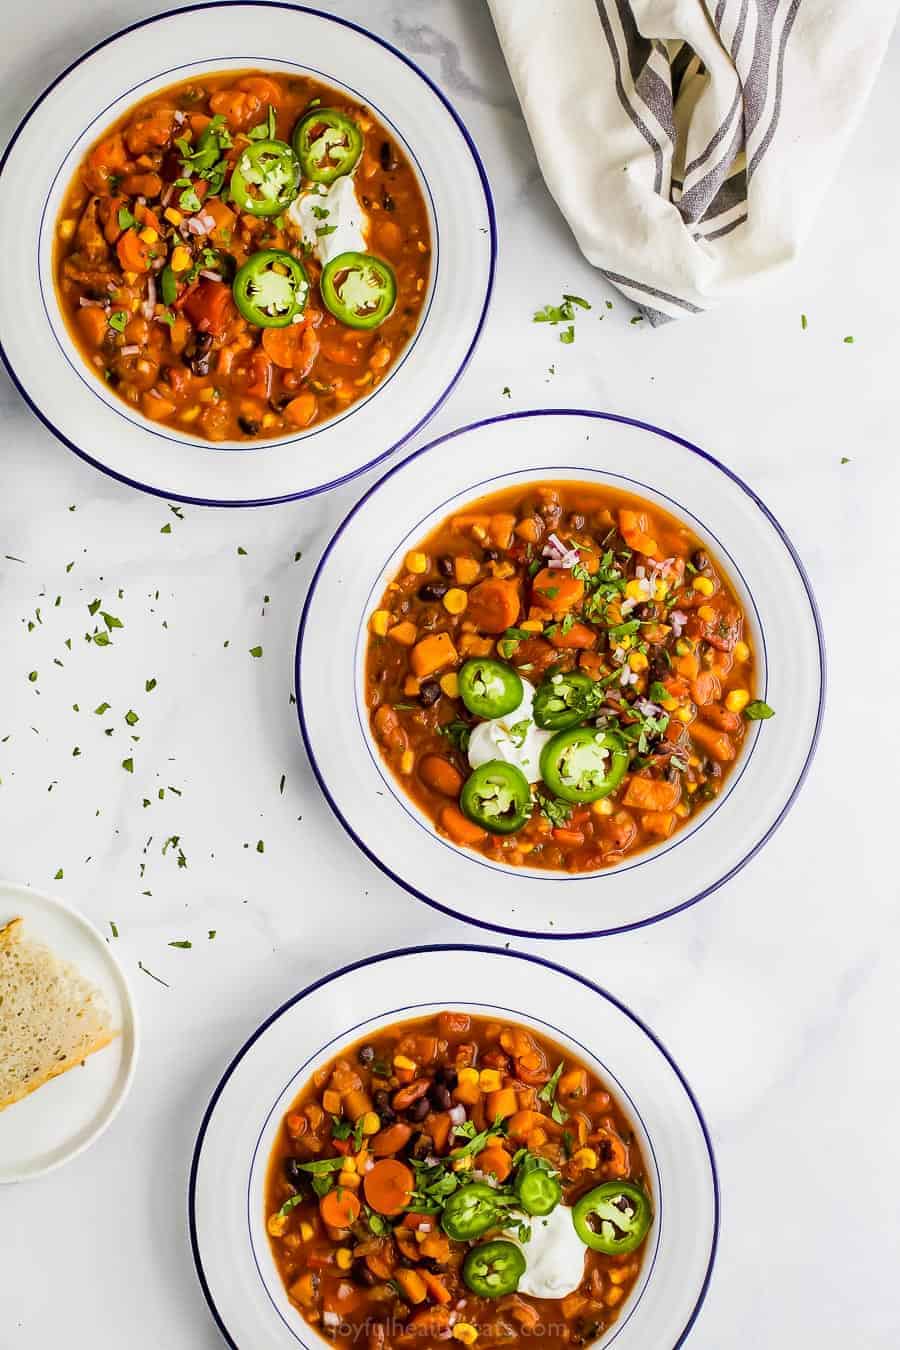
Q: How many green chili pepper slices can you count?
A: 12